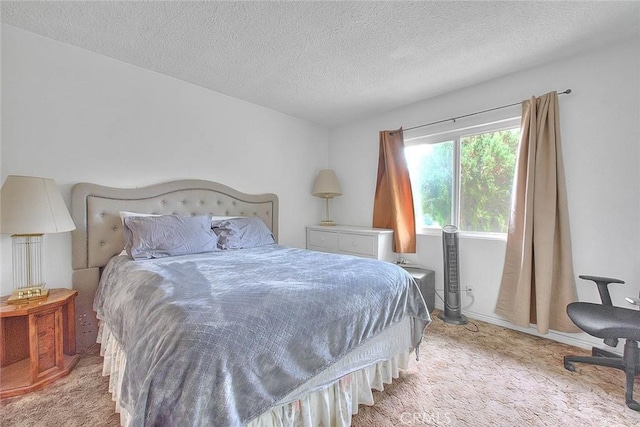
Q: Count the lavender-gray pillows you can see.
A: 2